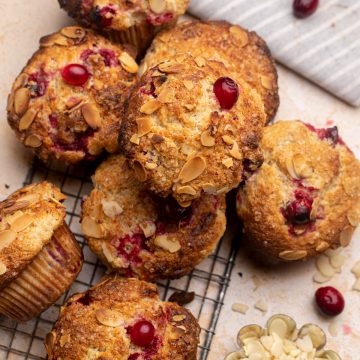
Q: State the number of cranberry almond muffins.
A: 8